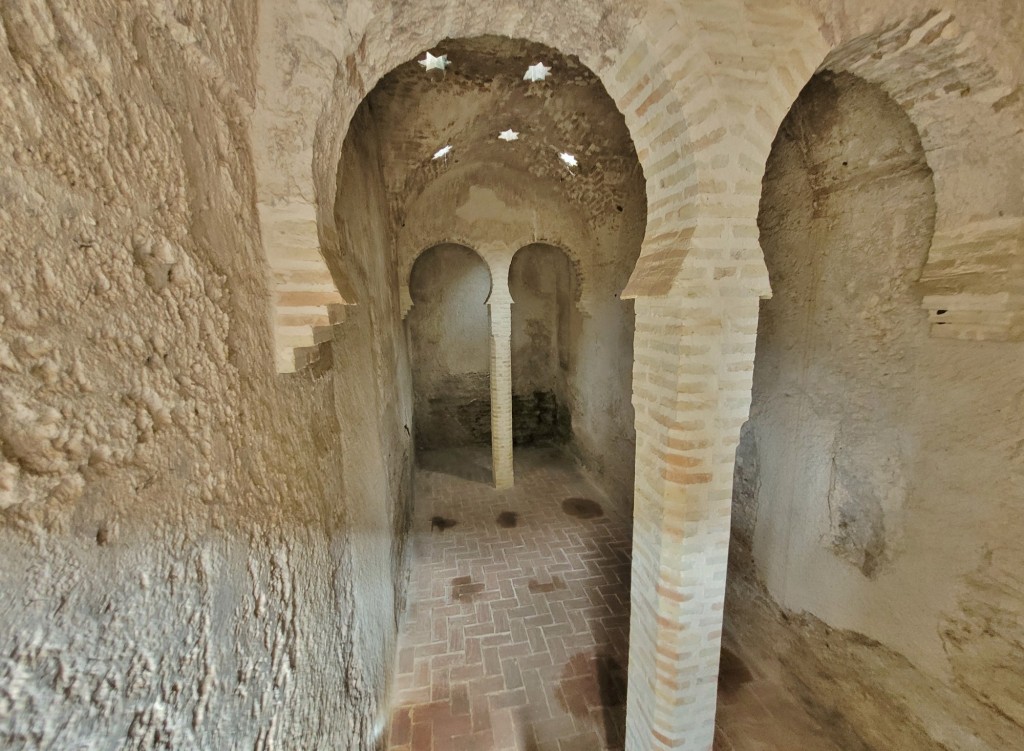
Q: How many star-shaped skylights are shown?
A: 5